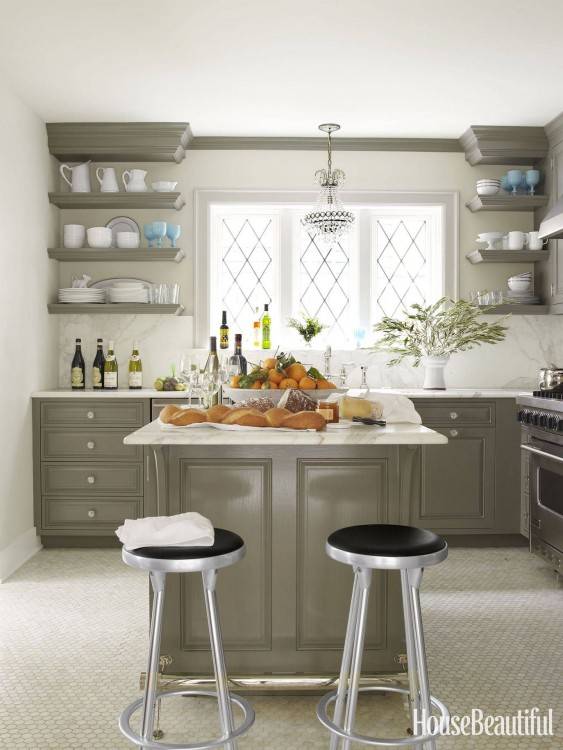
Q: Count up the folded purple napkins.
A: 0